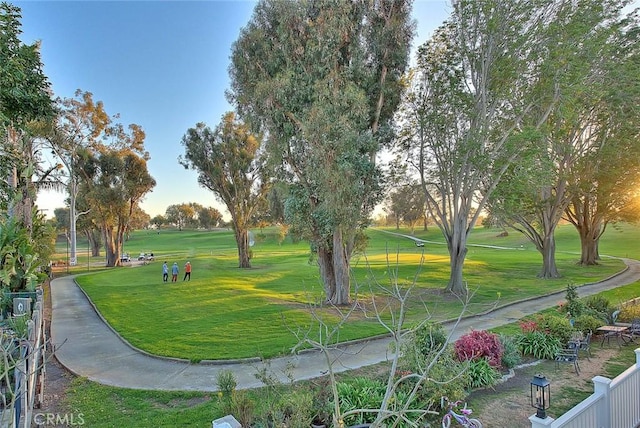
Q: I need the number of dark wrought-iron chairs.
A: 3